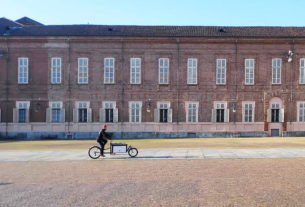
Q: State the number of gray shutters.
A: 14